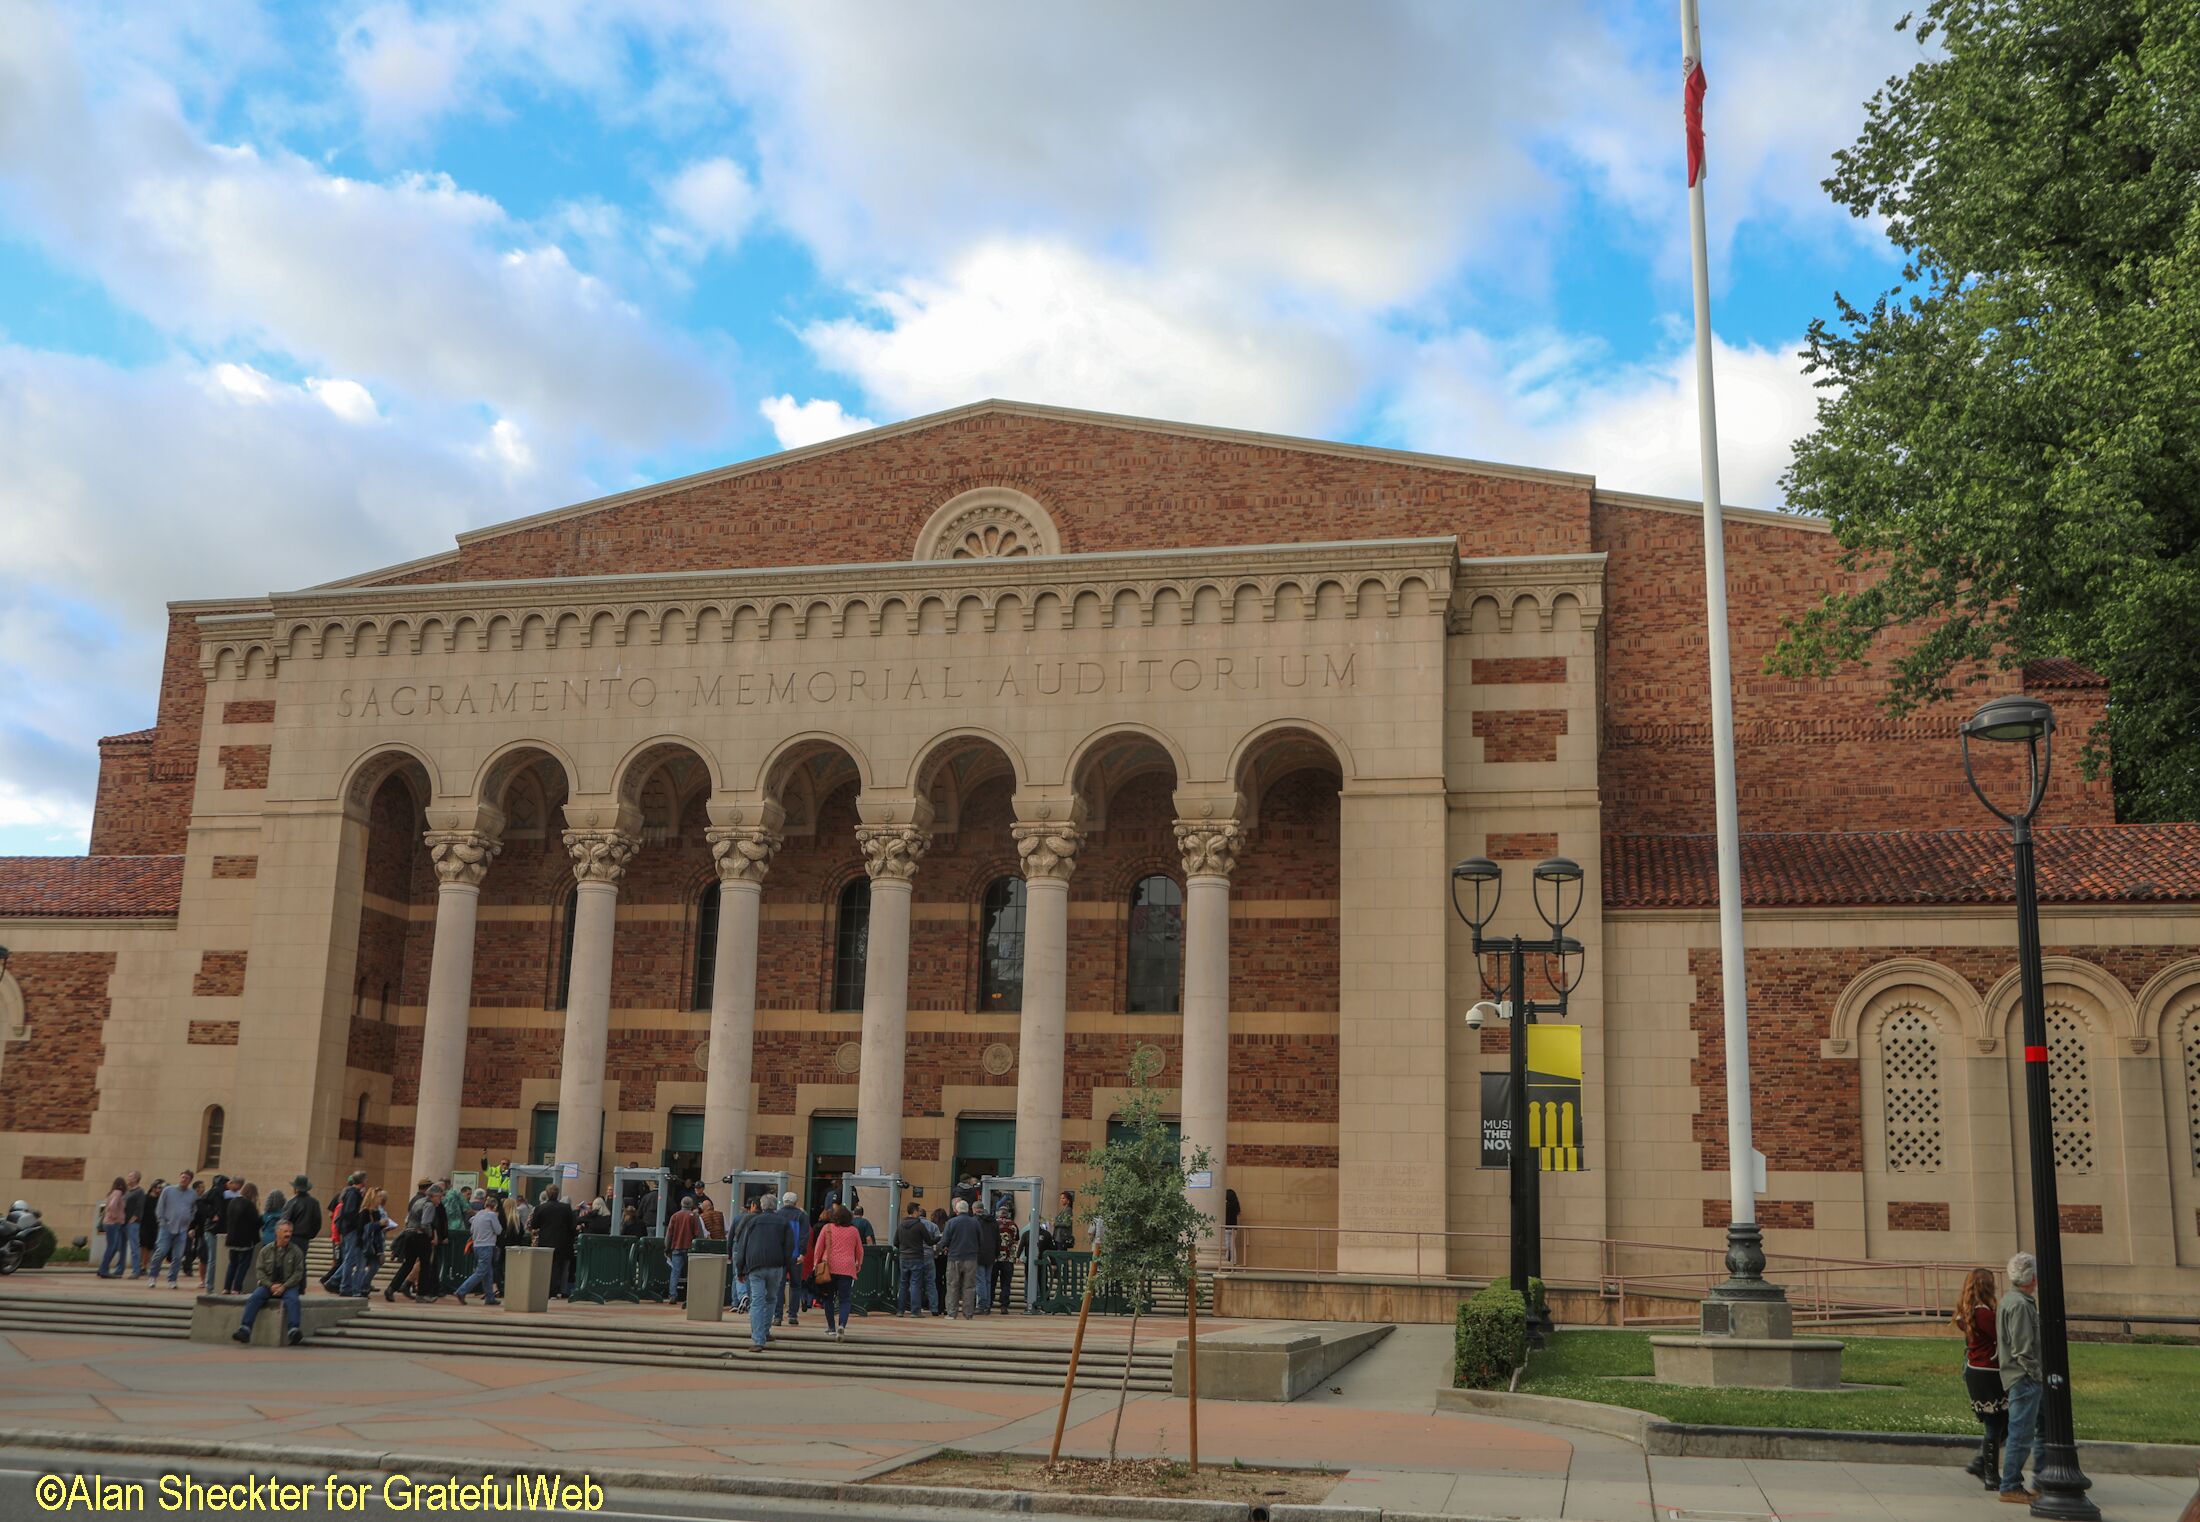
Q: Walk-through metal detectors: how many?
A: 5